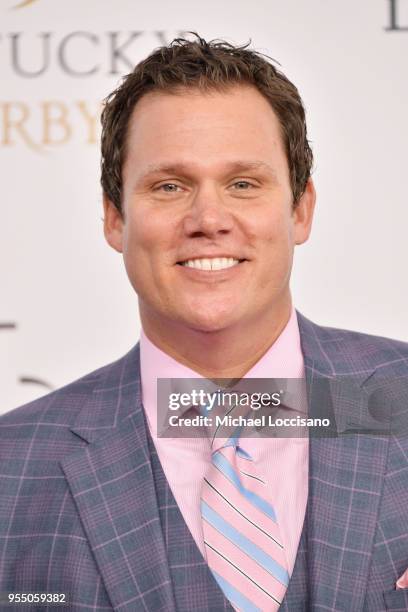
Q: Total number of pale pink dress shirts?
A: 1